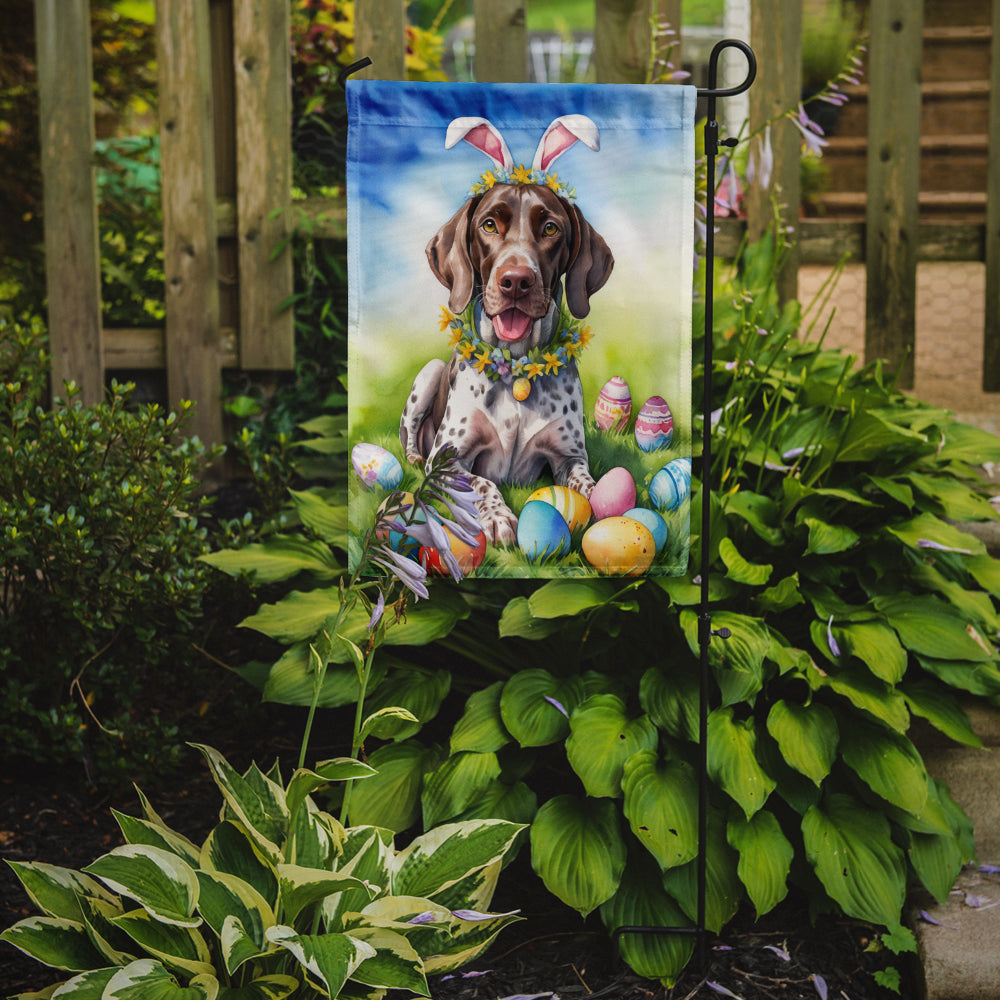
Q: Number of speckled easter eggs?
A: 1